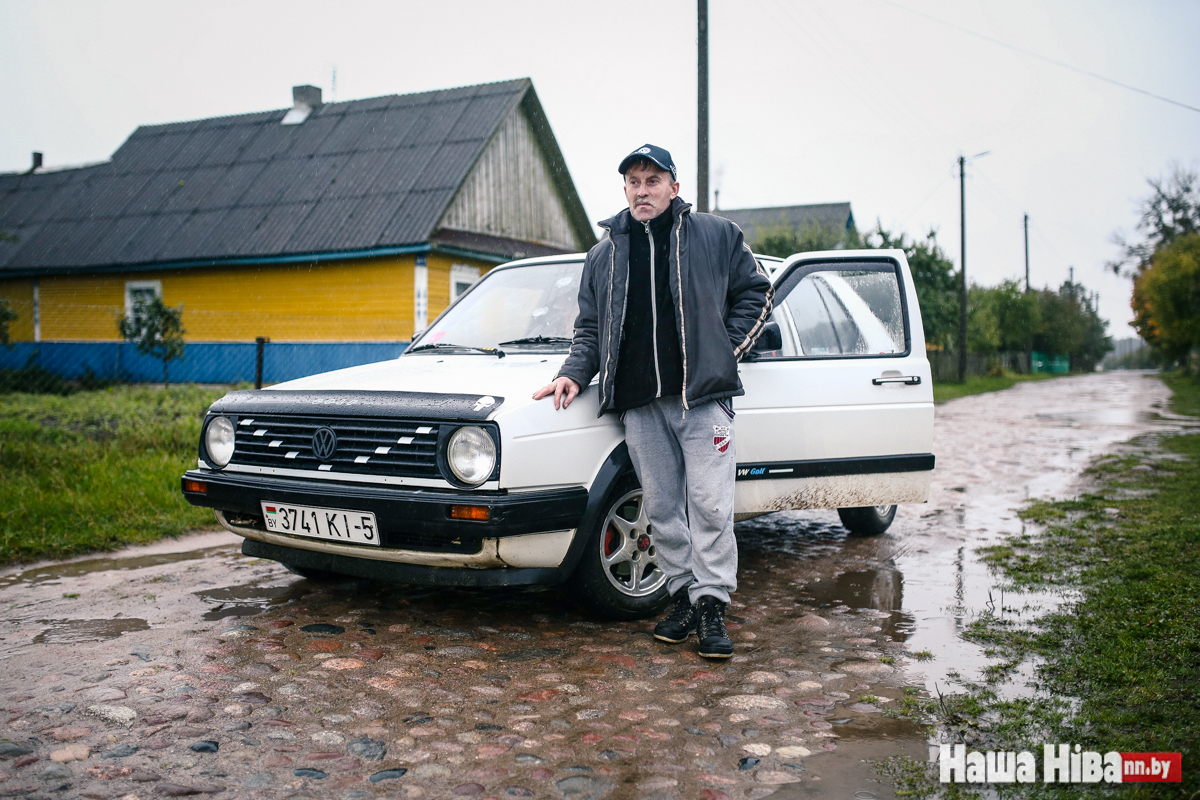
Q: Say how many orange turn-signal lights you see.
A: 2